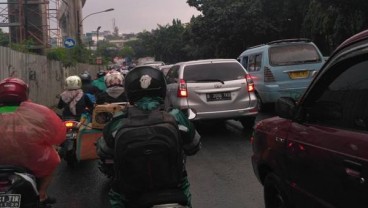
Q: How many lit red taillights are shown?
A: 3